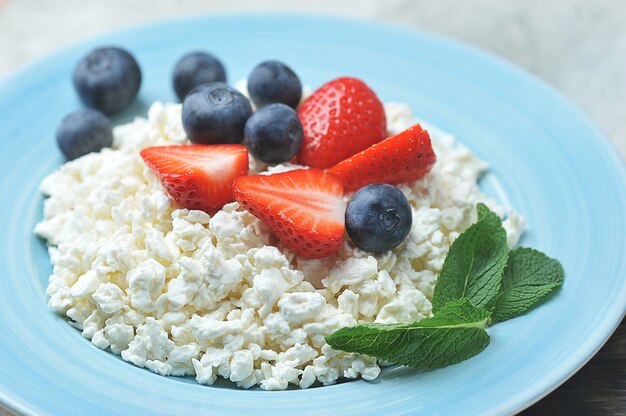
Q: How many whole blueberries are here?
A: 7